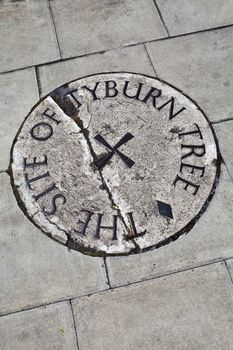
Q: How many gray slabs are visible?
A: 12